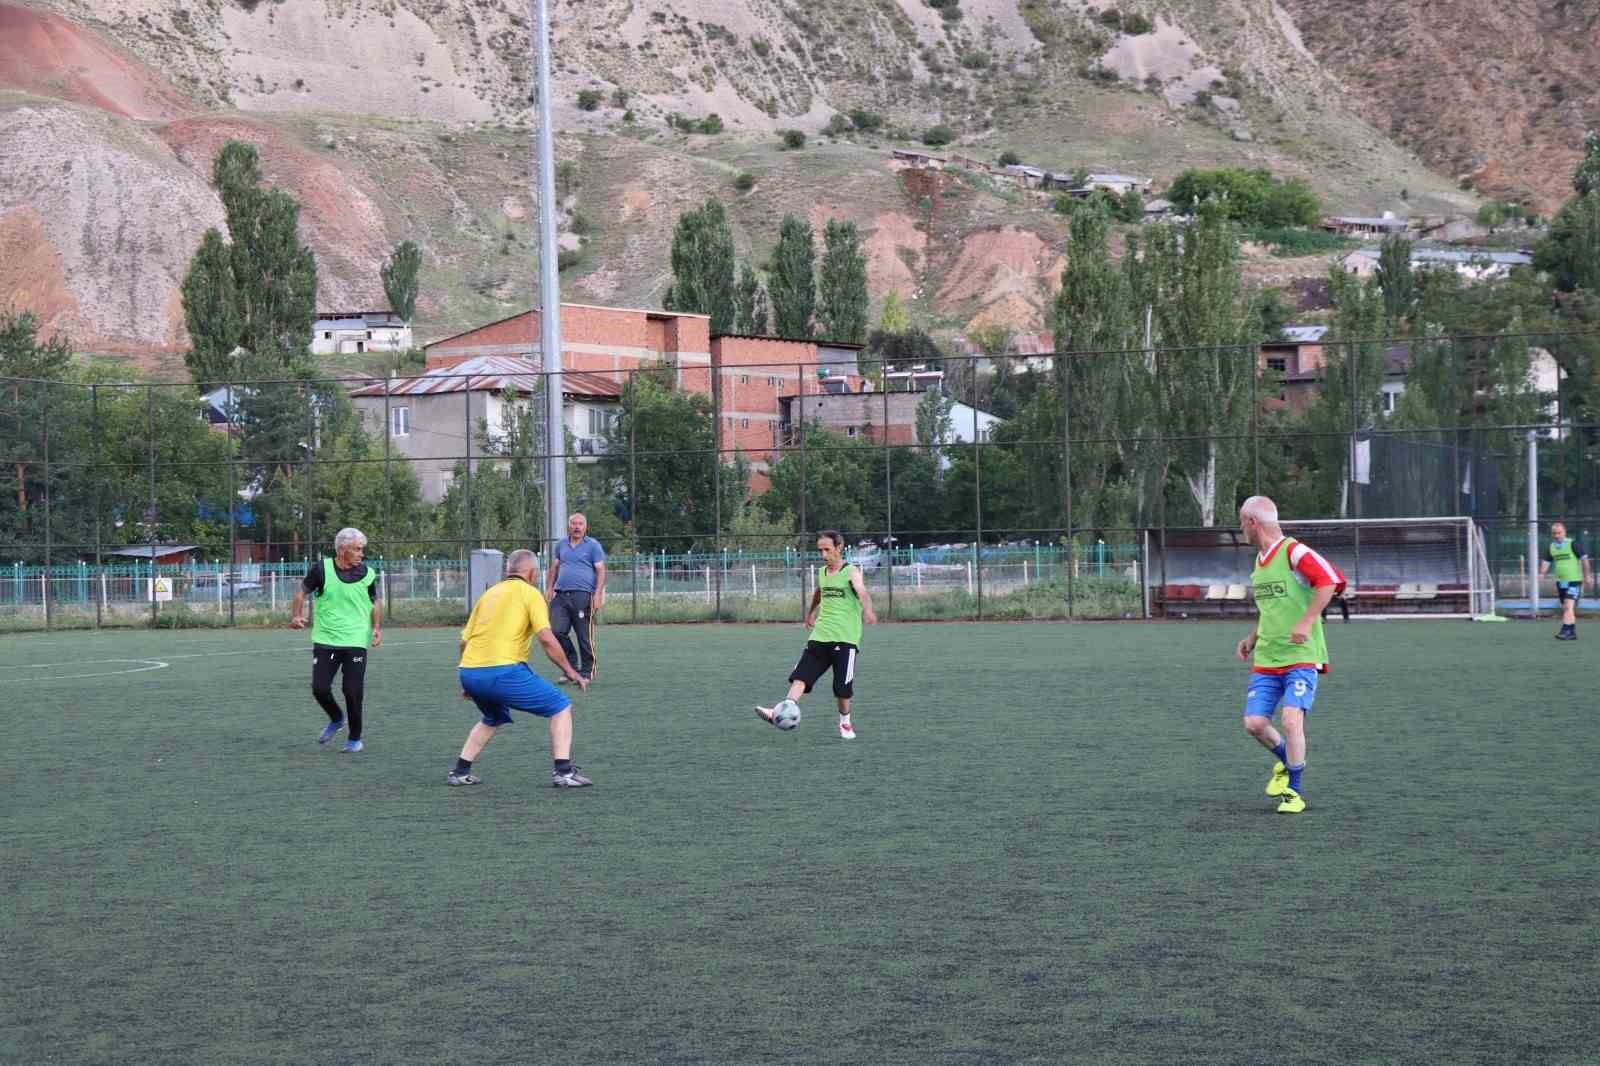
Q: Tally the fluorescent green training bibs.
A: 4